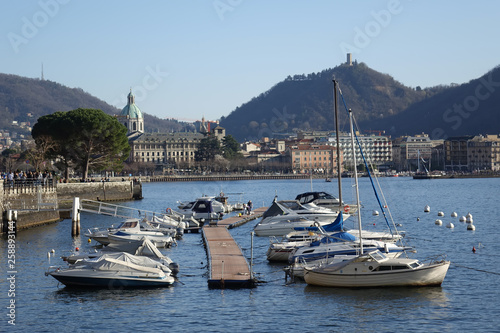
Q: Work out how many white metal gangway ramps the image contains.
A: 1